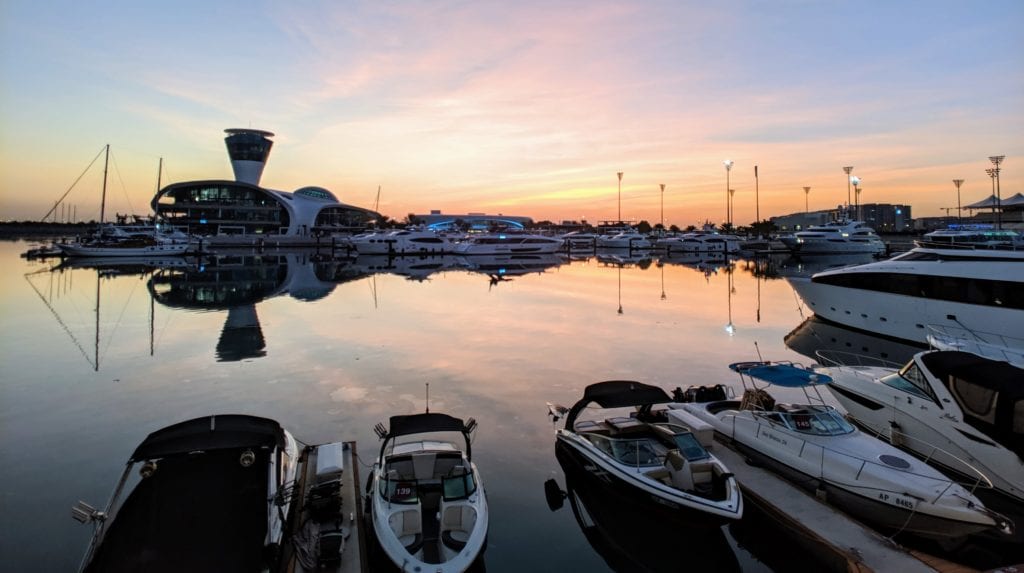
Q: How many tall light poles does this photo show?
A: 12